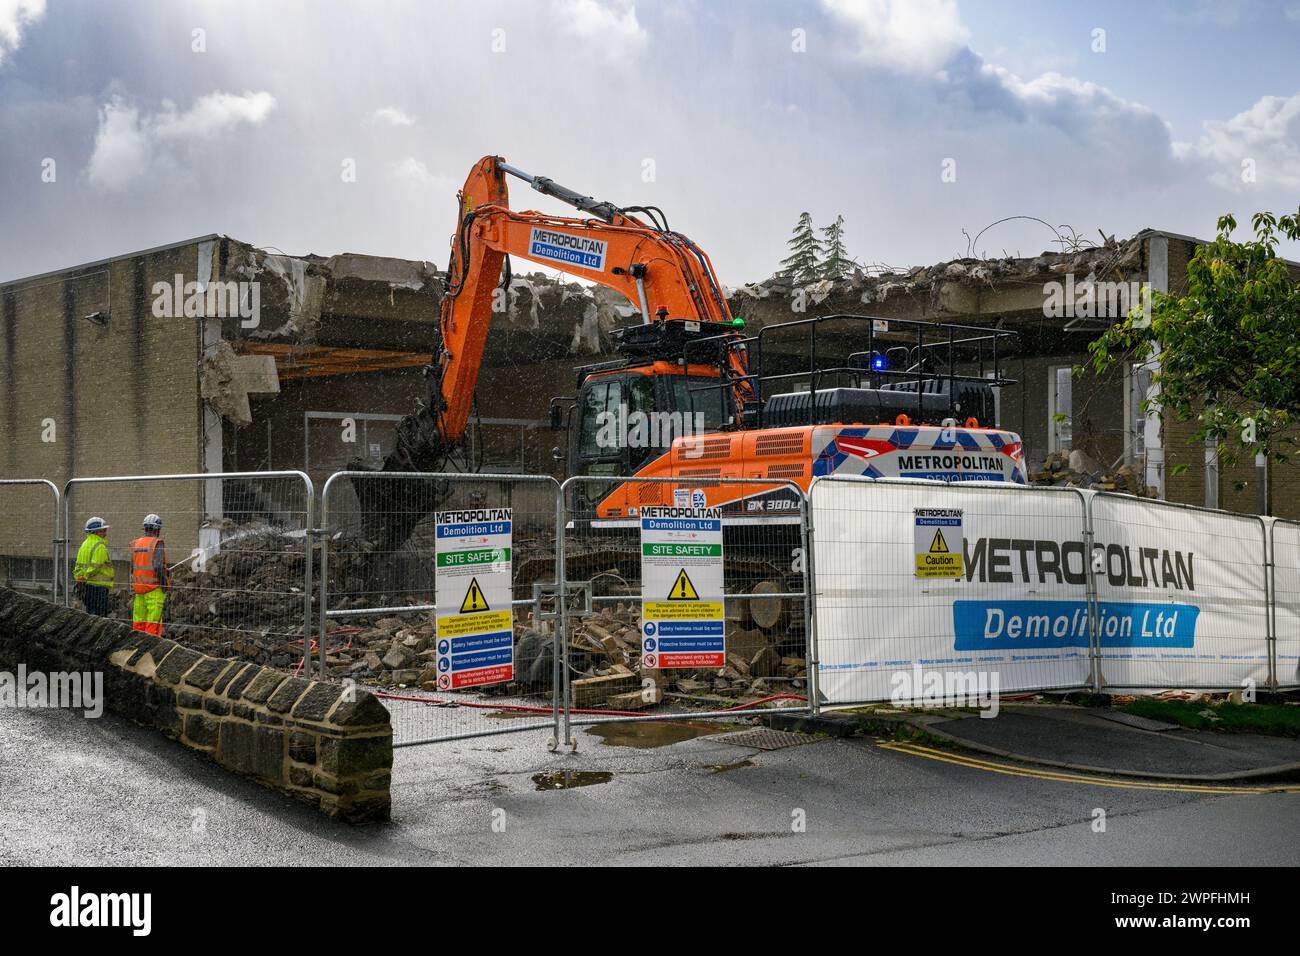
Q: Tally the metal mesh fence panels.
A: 7